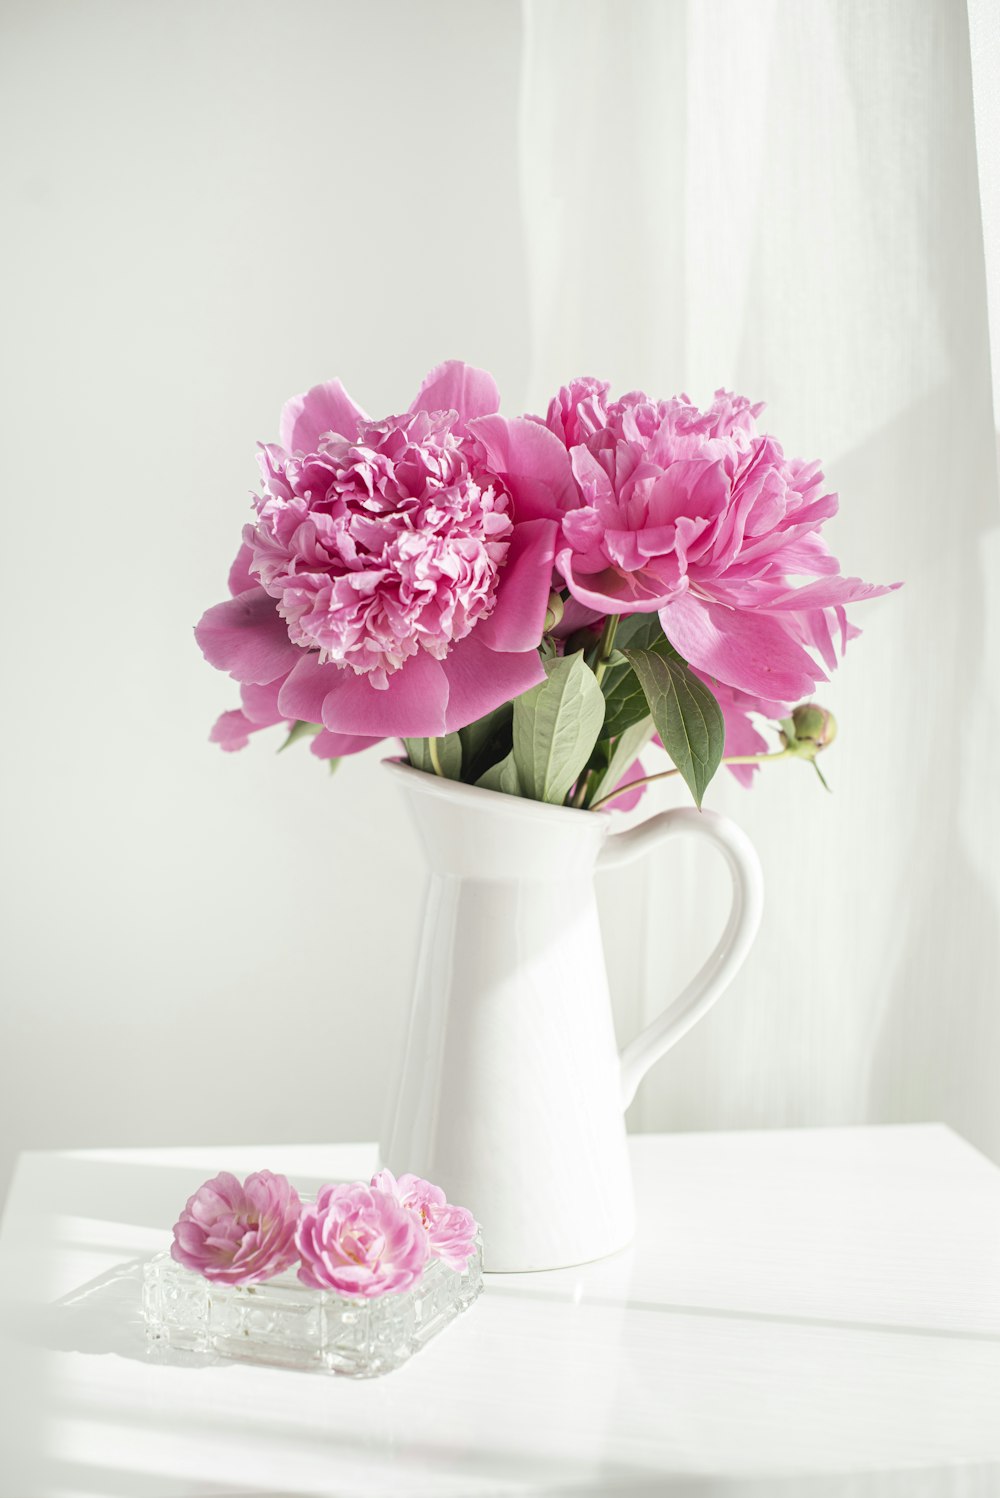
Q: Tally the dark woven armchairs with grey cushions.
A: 0